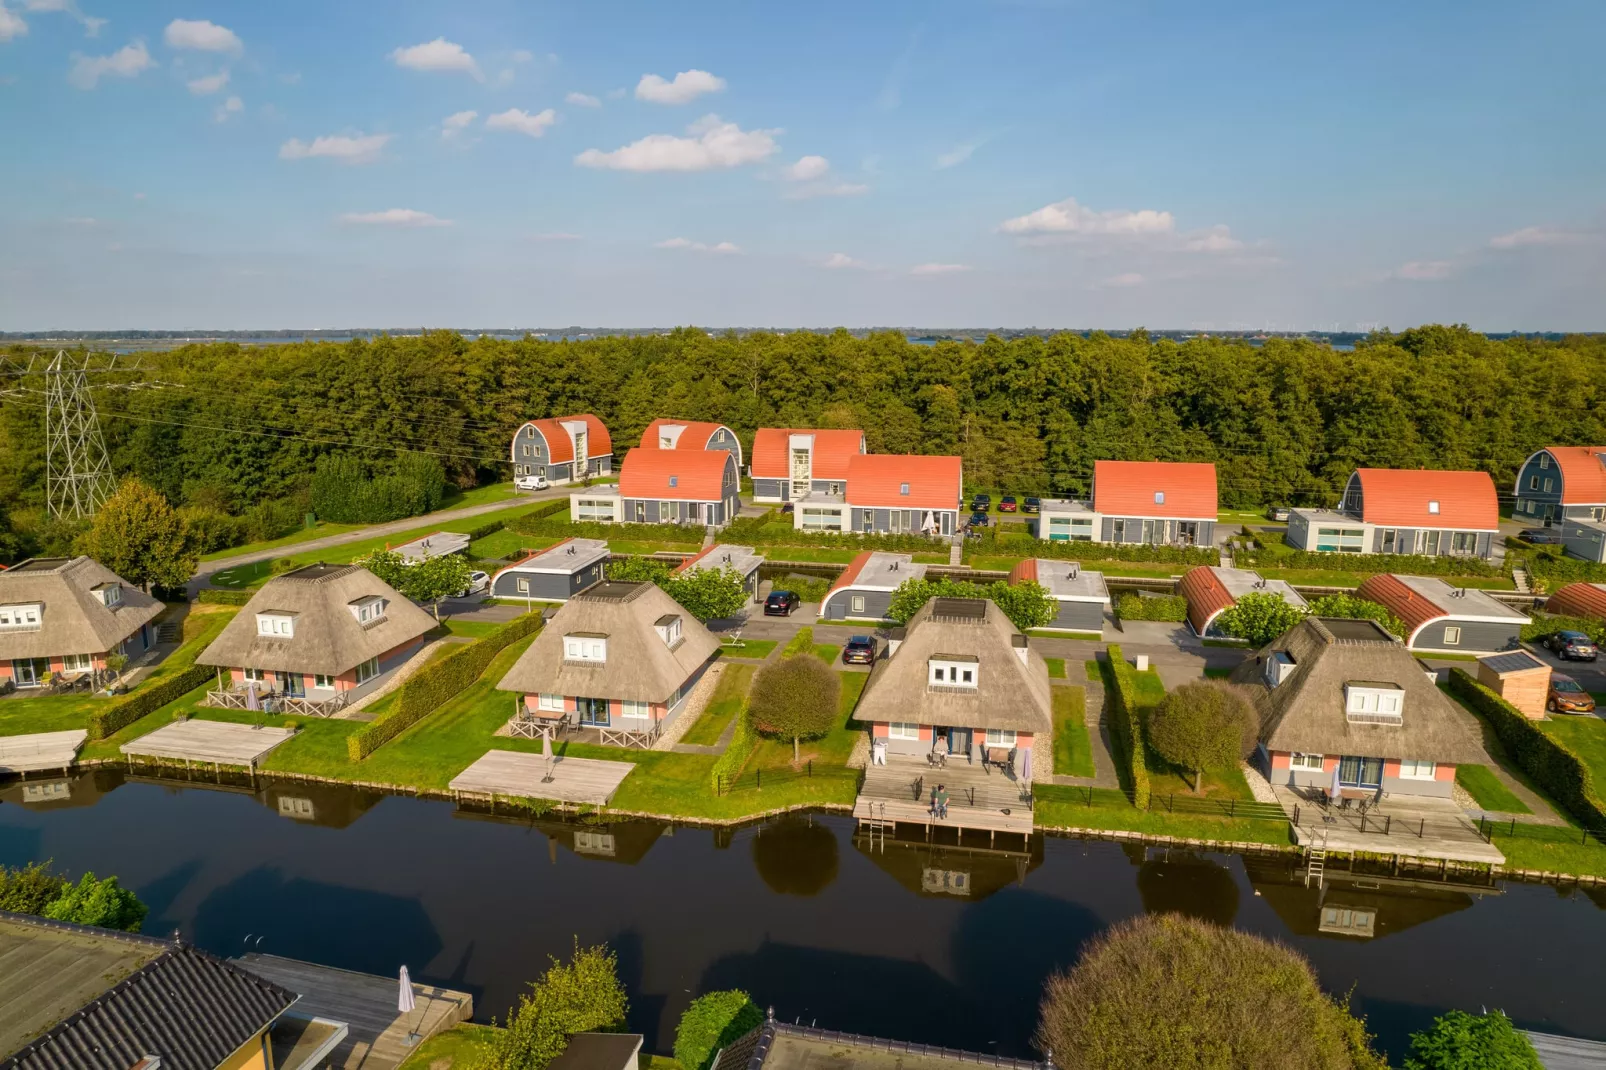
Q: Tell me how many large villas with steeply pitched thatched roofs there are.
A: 5